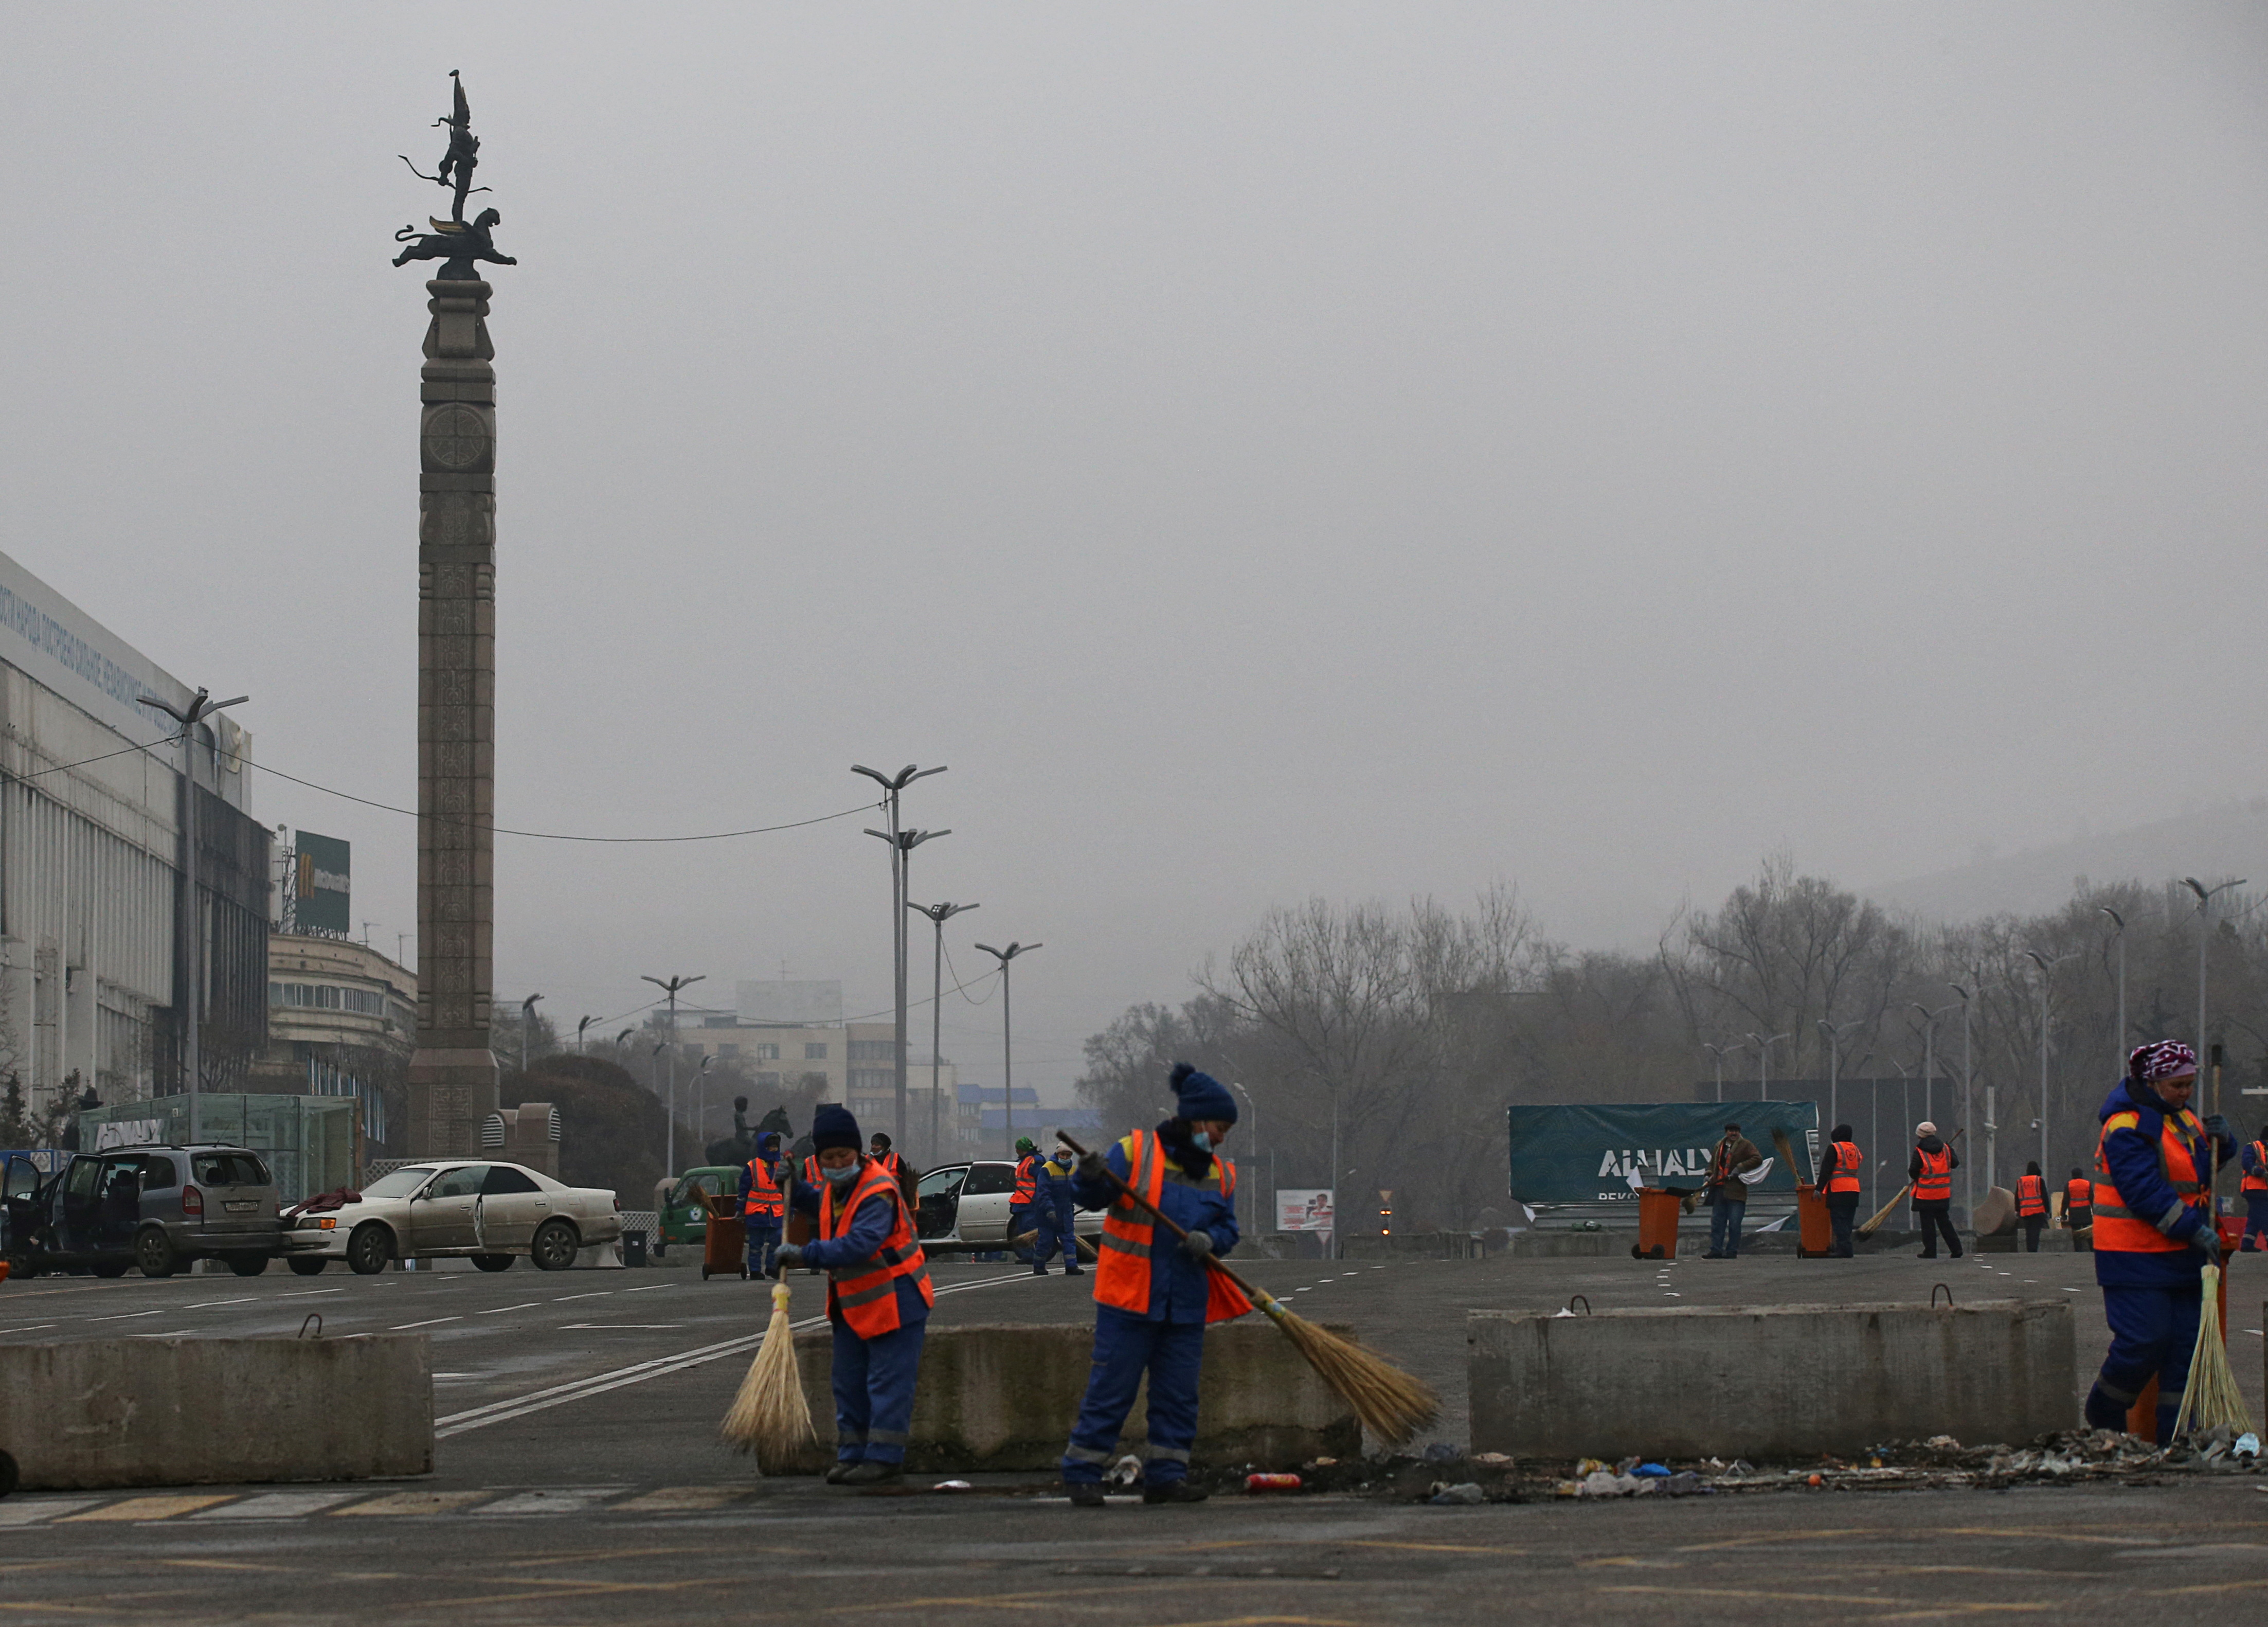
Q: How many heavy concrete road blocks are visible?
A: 3